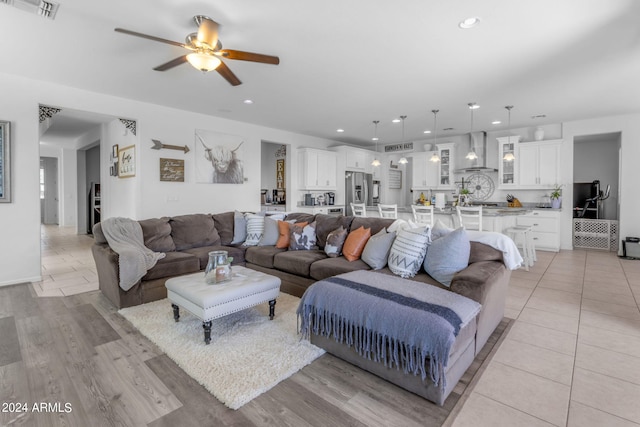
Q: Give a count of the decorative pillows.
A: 10